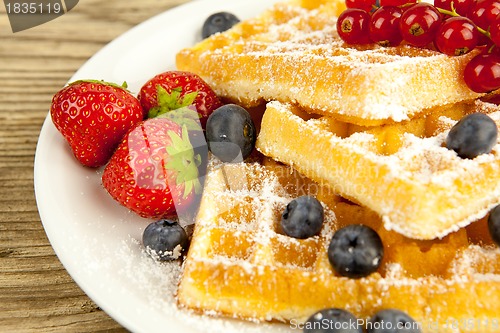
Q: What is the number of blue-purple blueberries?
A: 9